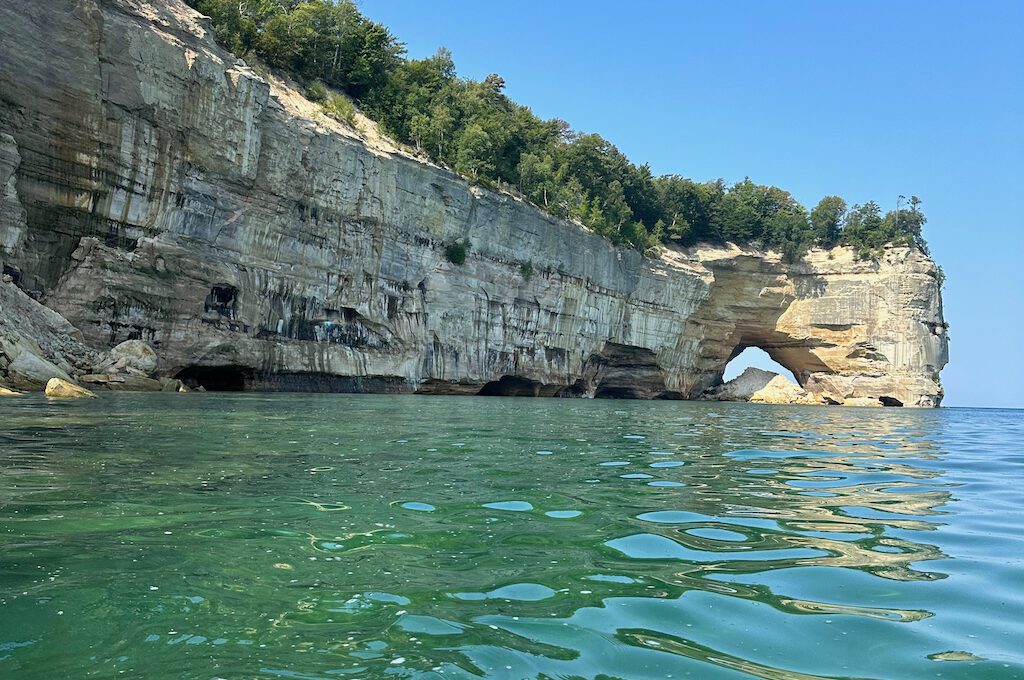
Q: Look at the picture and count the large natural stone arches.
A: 1